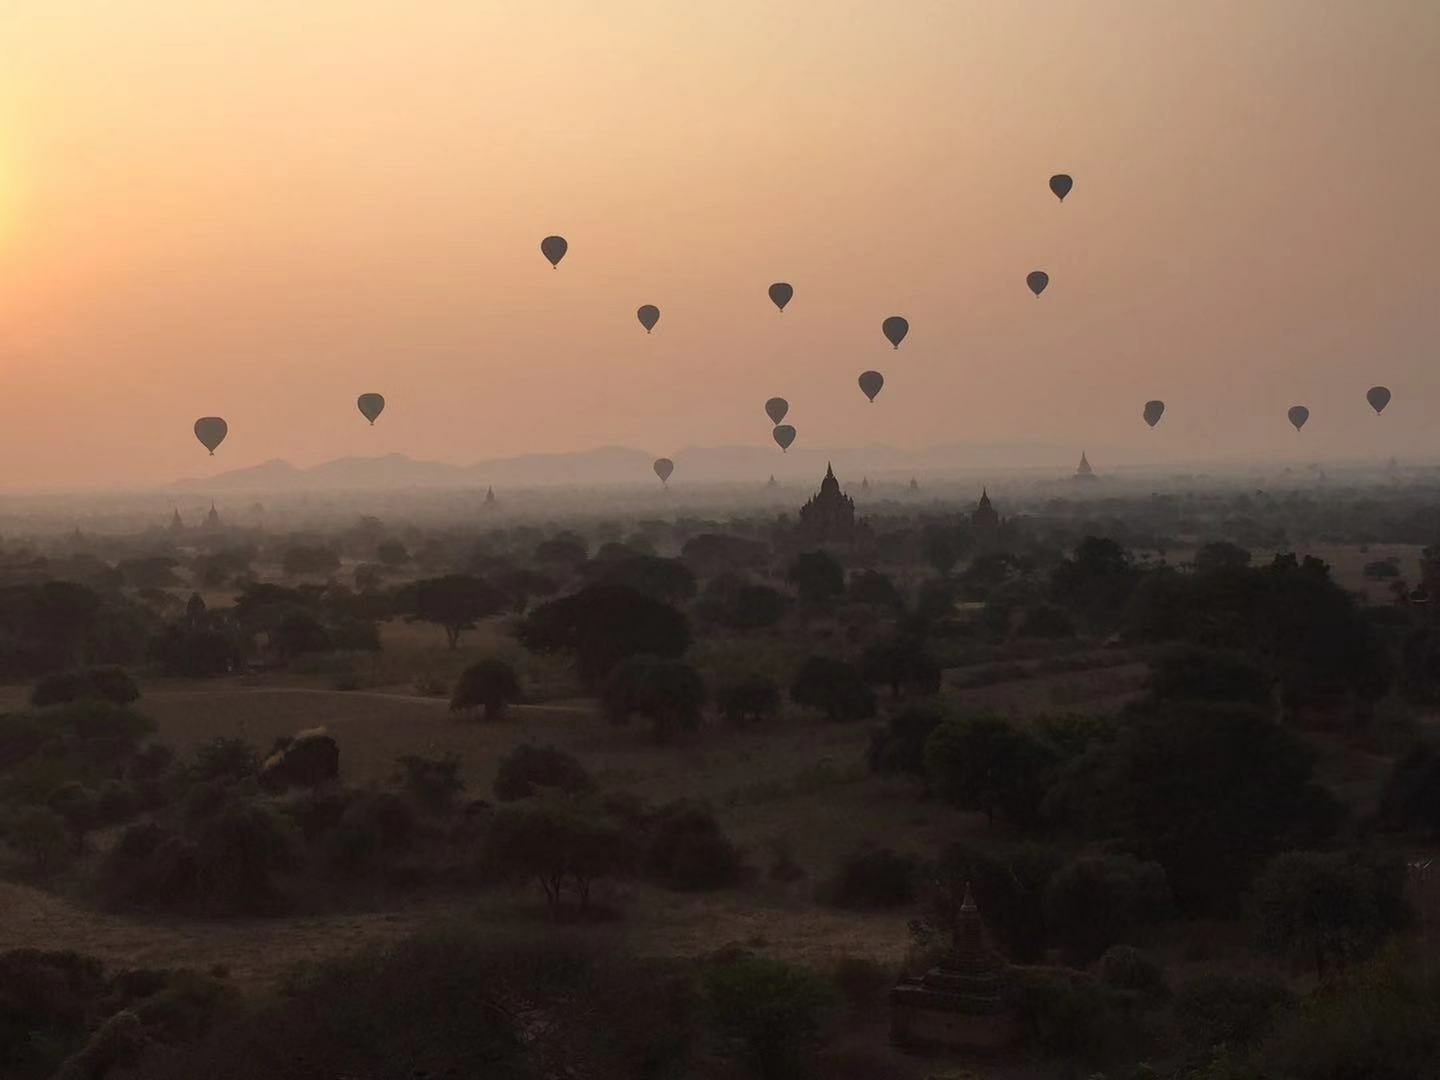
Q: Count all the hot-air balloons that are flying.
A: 15